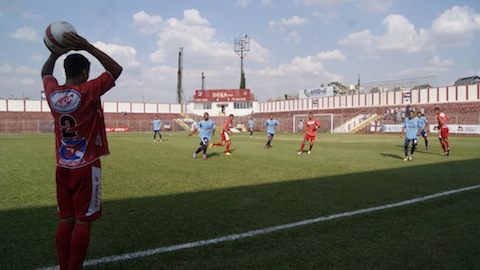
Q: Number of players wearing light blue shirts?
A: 6